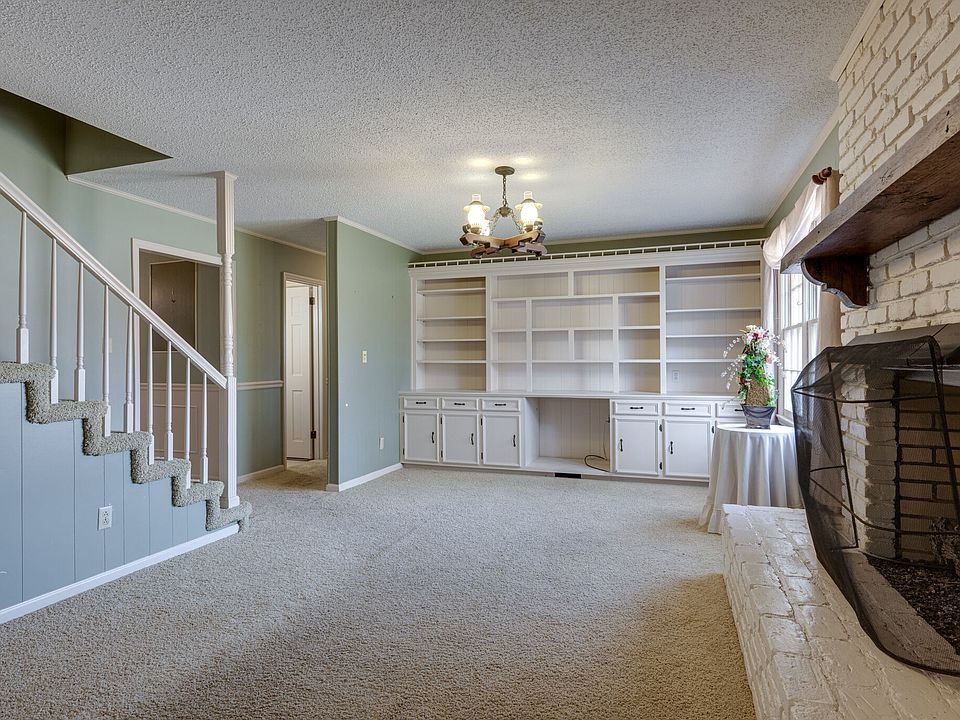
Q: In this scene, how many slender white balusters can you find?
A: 9